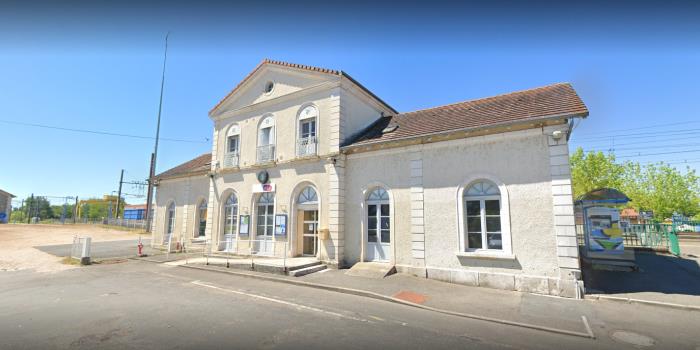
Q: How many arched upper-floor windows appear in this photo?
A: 3